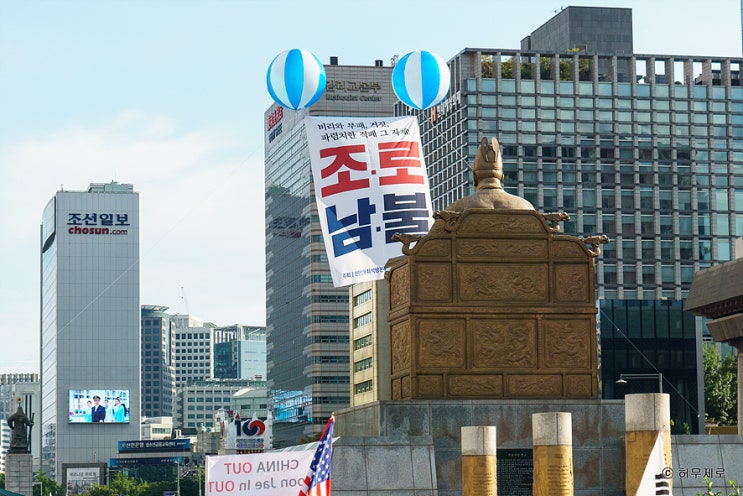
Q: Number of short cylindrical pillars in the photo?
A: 3